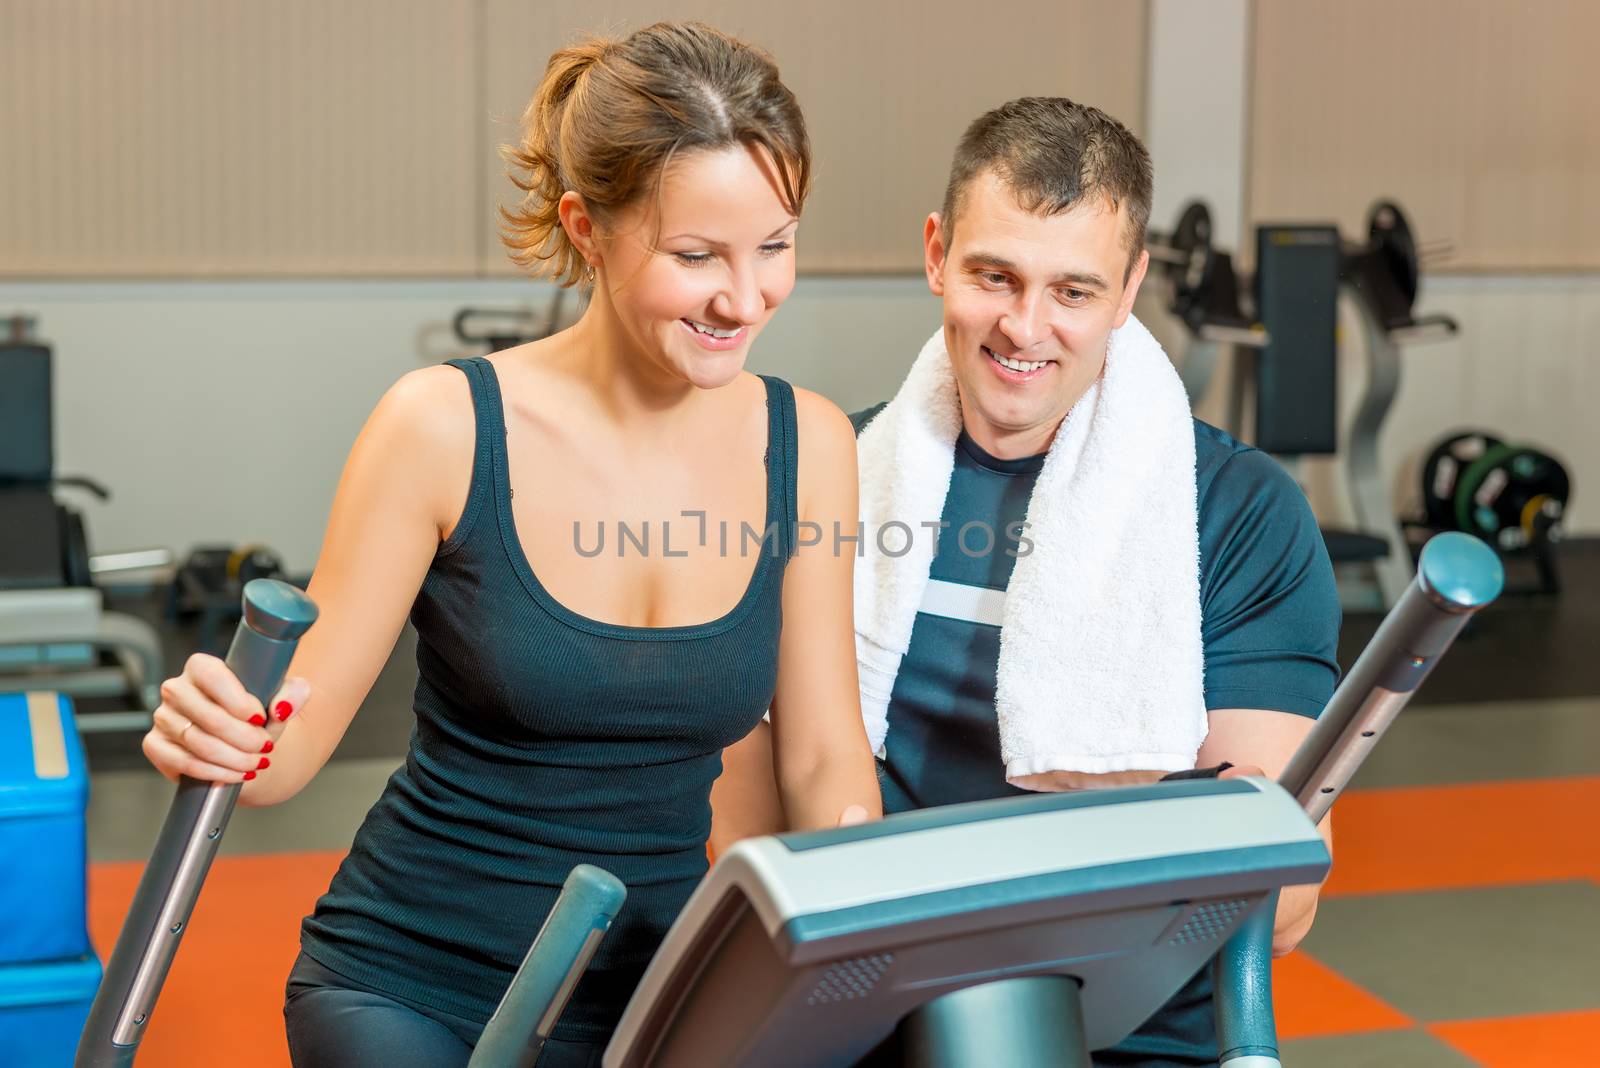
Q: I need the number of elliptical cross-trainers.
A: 1